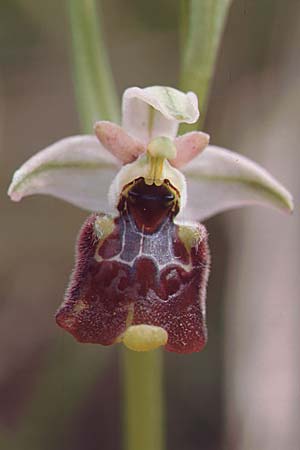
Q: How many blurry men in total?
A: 0